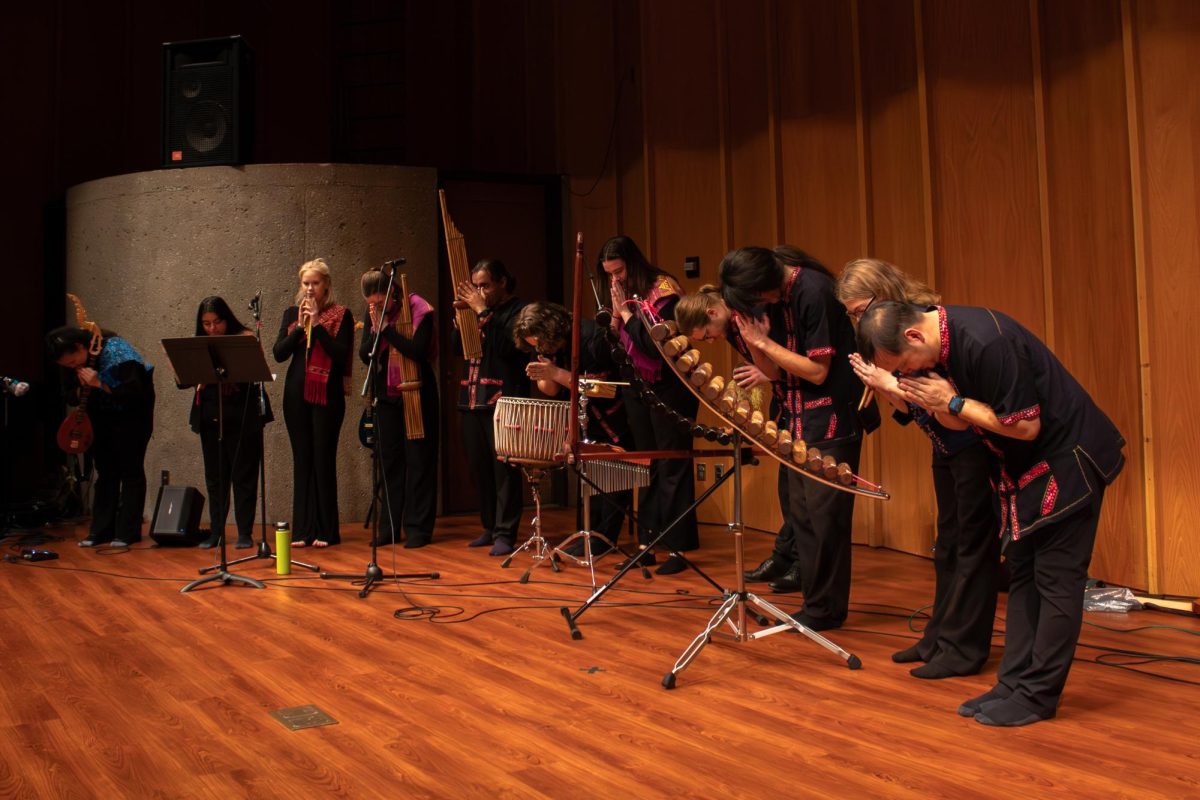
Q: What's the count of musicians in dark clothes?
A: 11